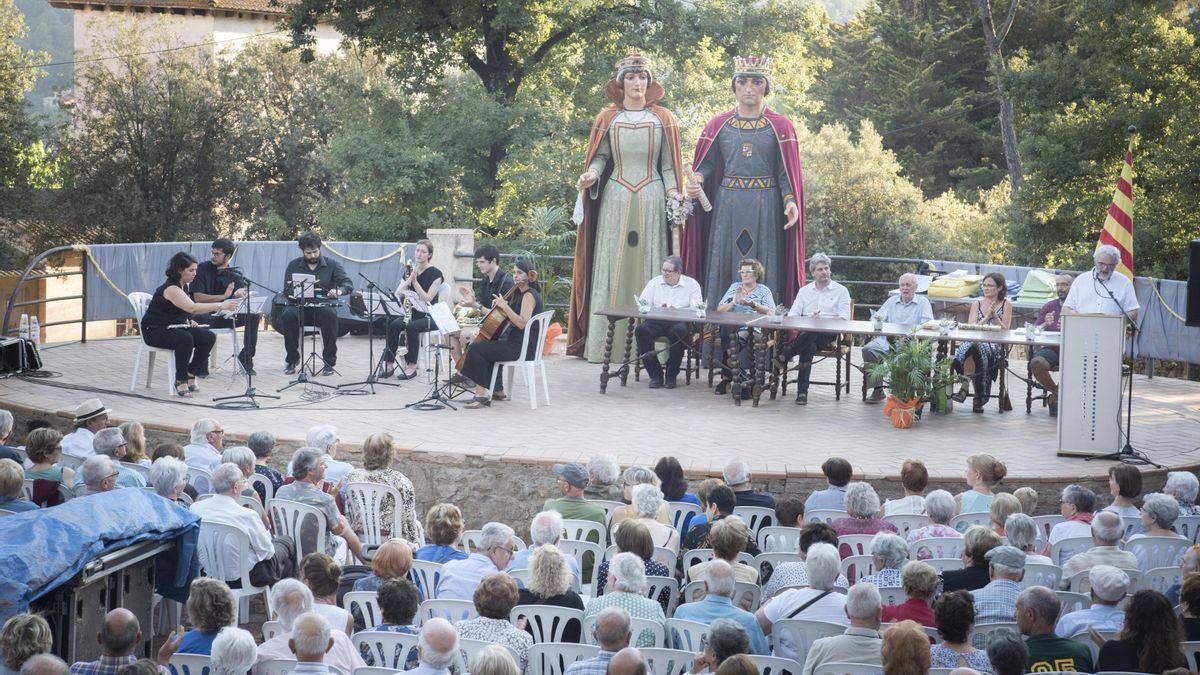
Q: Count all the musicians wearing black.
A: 6